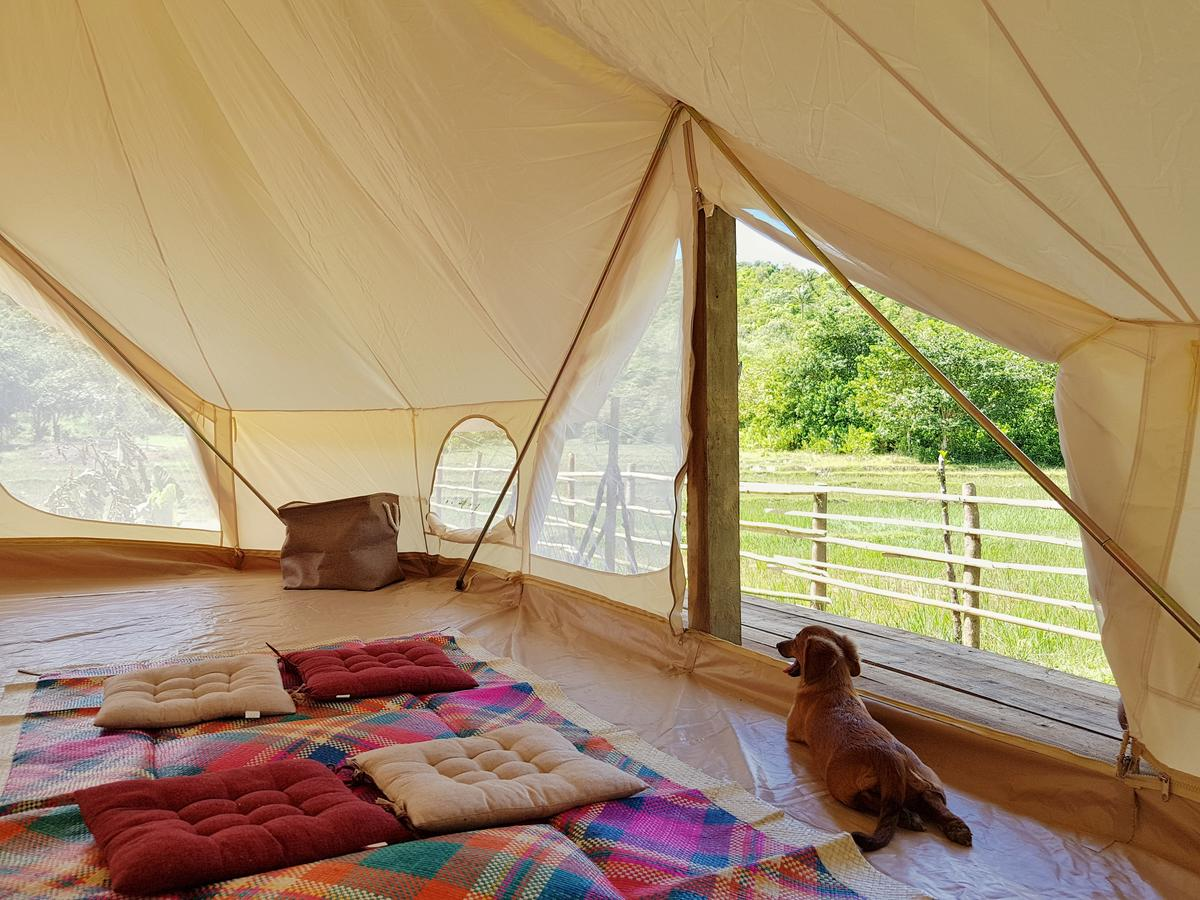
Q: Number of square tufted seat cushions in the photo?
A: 4